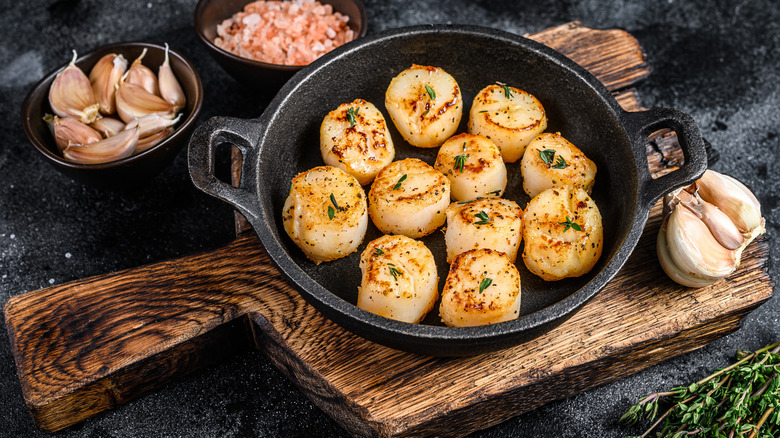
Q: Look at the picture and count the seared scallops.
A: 11